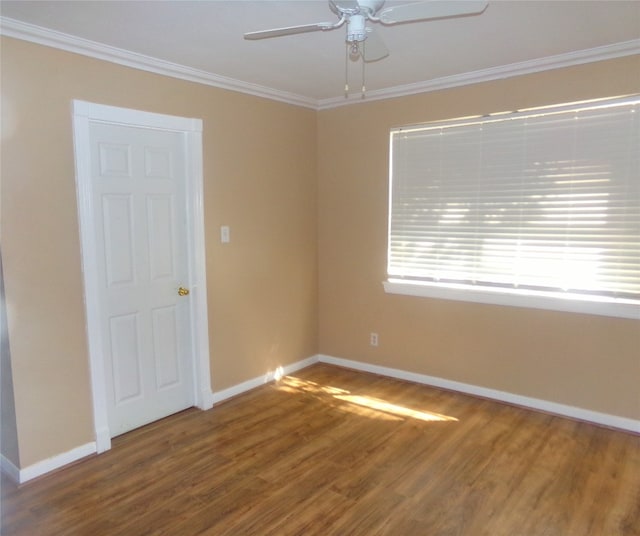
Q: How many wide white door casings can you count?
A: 1